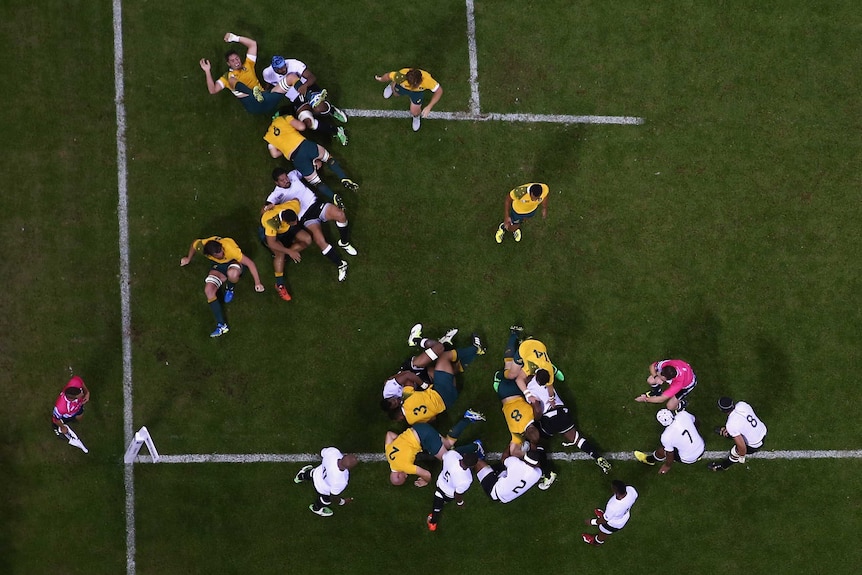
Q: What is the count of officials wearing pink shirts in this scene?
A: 2